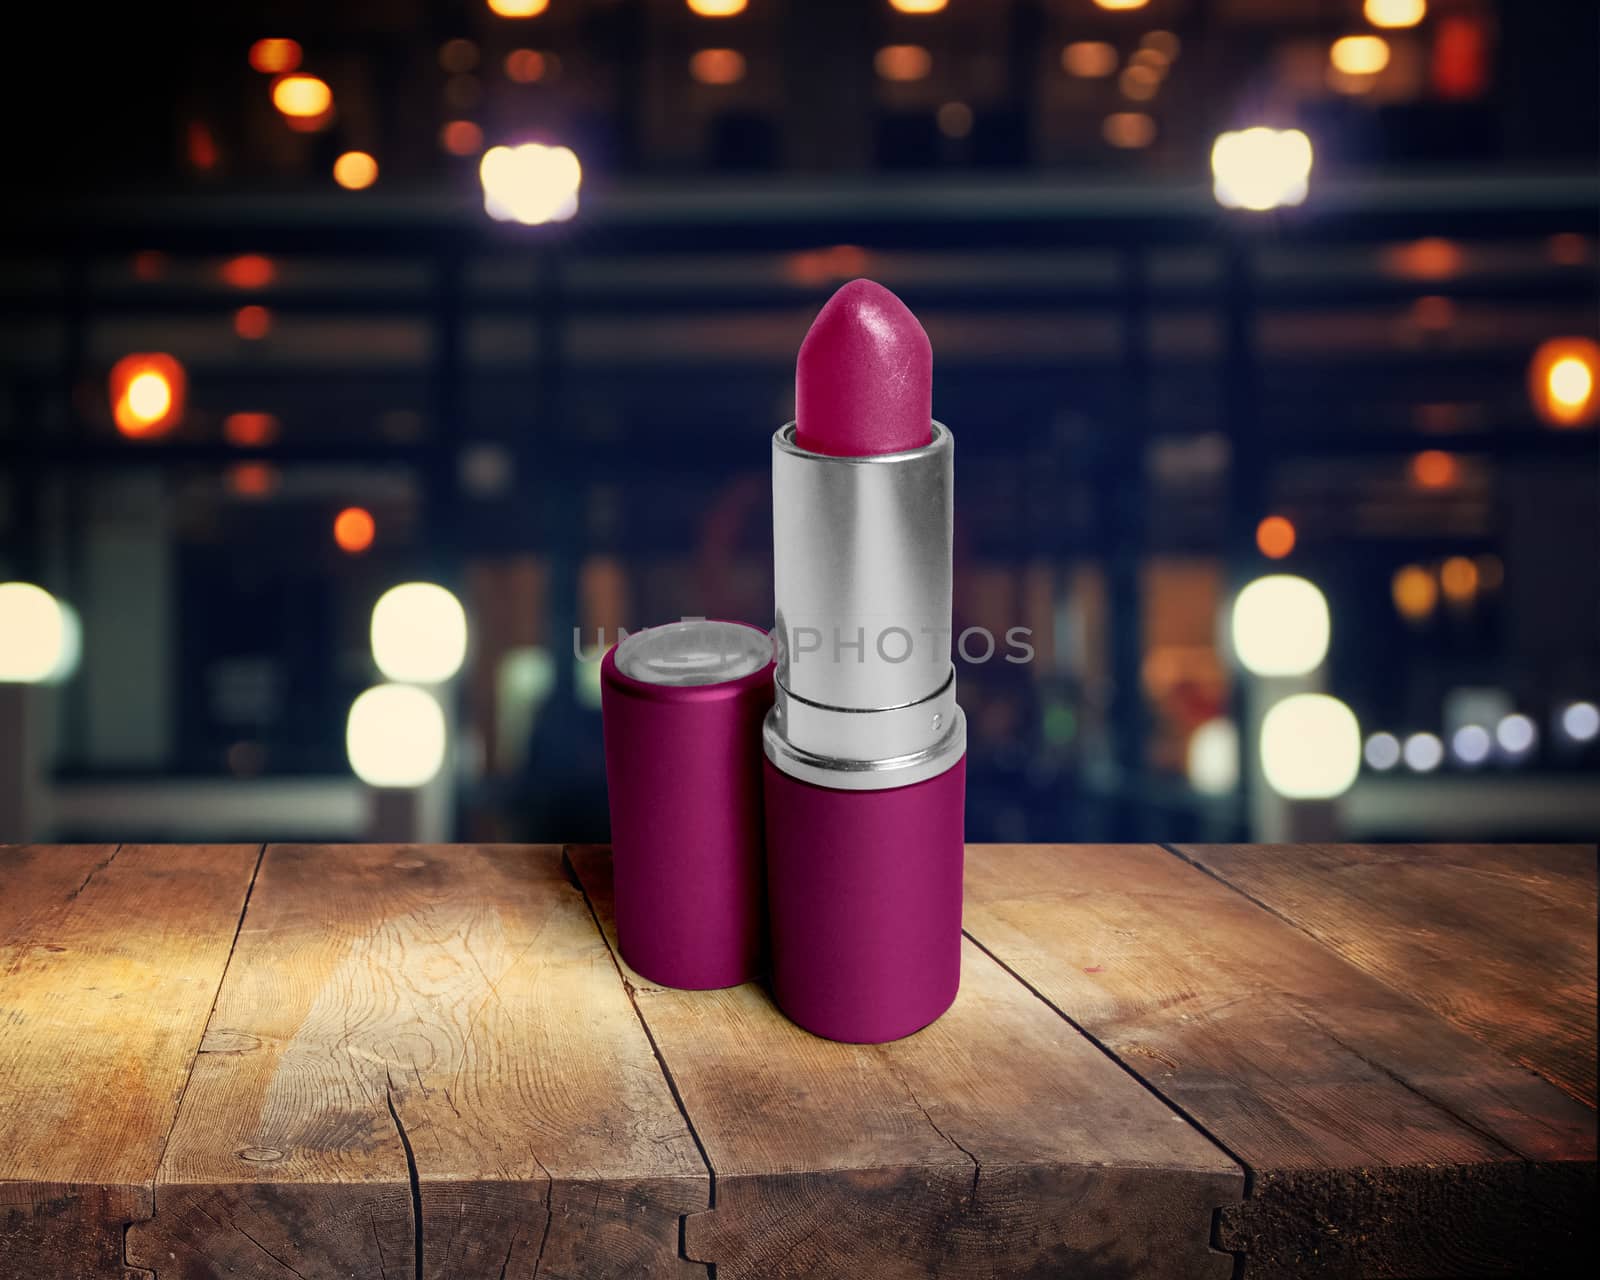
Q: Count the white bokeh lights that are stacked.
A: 4